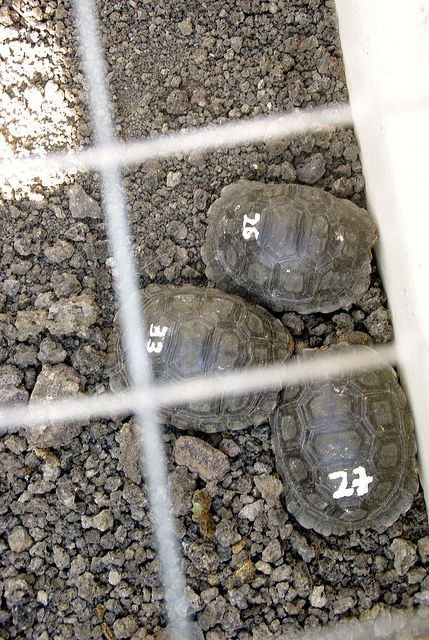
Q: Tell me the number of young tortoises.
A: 3